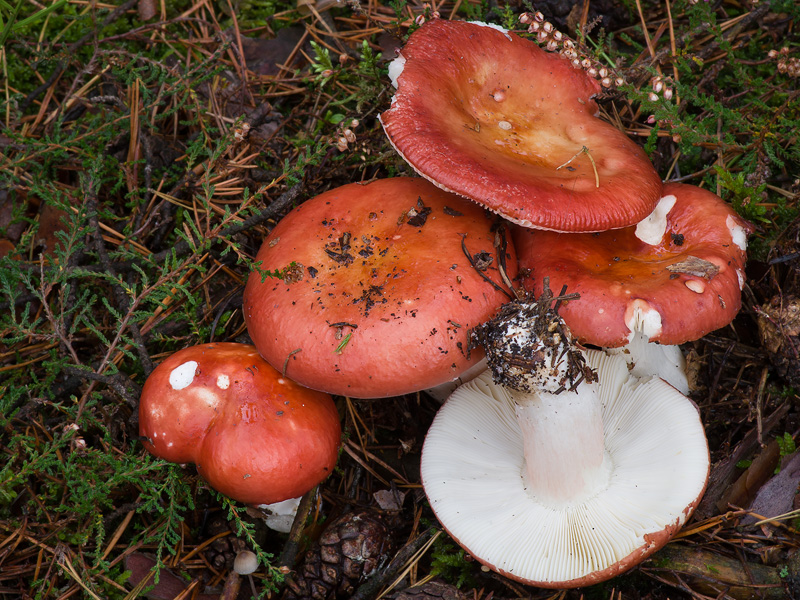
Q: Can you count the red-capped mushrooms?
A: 5